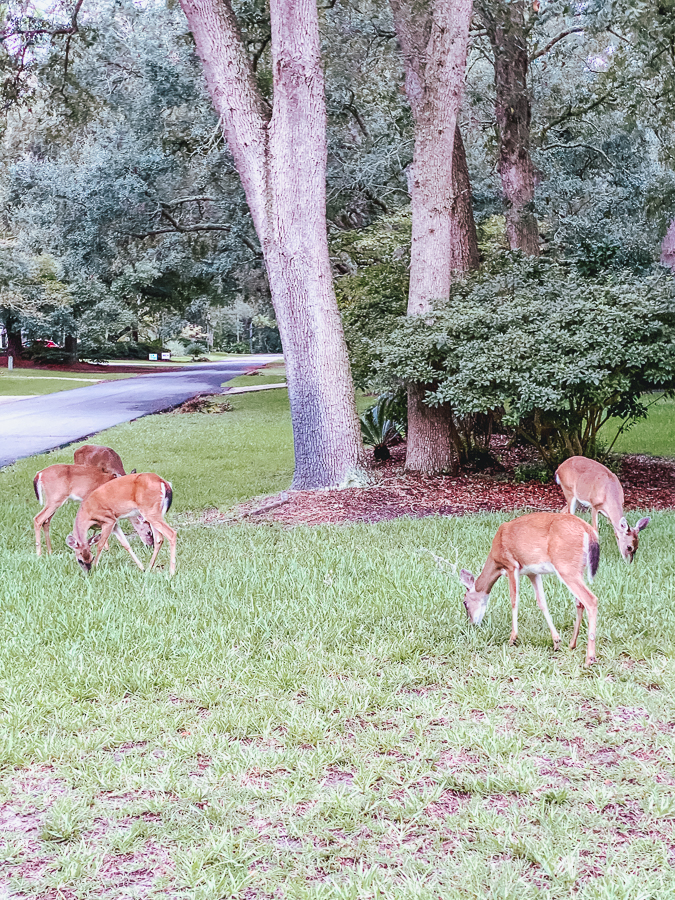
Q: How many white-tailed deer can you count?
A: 5